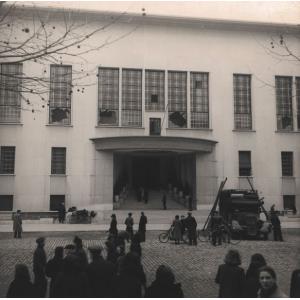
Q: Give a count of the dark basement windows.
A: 3